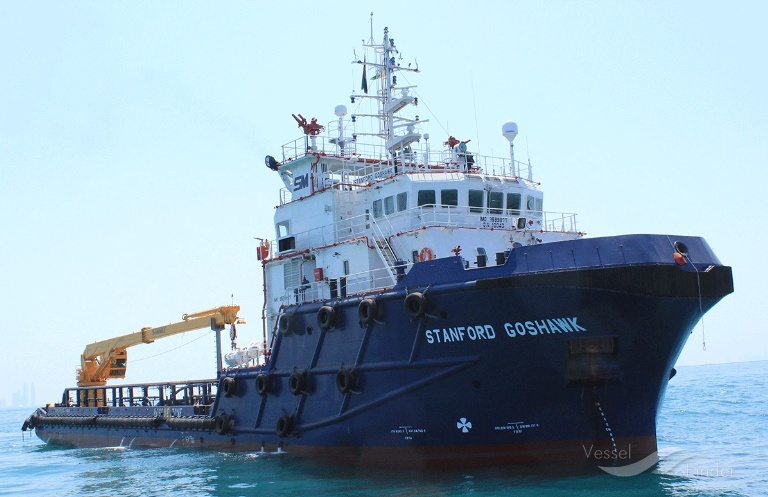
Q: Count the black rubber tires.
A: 10